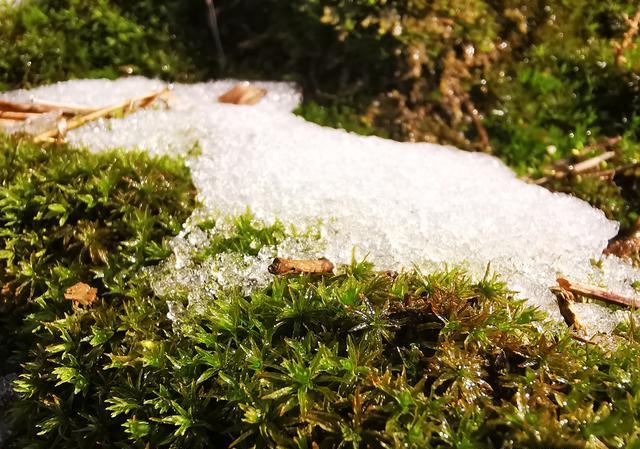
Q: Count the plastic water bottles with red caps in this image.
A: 0